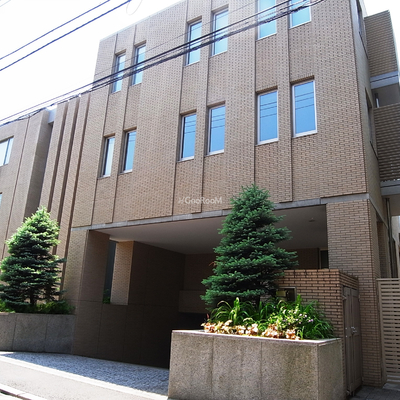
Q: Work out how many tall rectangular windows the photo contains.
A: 12